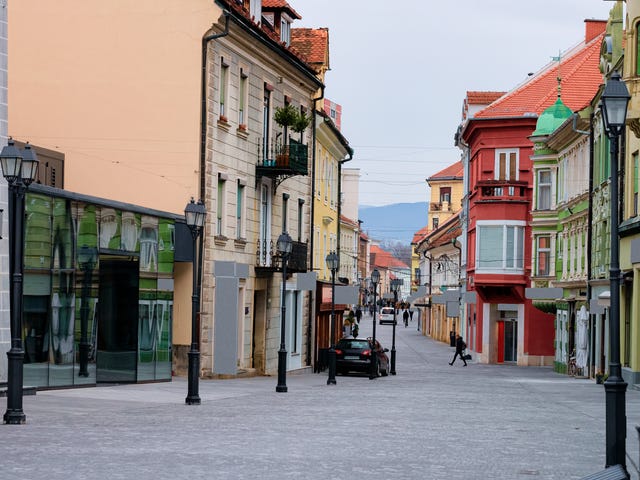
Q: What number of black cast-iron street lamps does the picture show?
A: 7